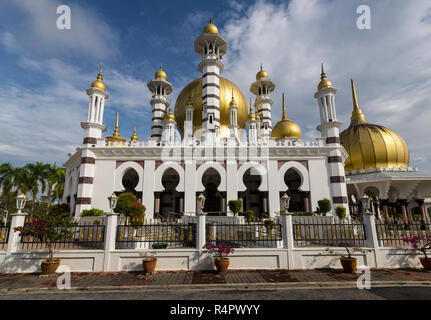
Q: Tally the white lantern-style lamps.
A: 5